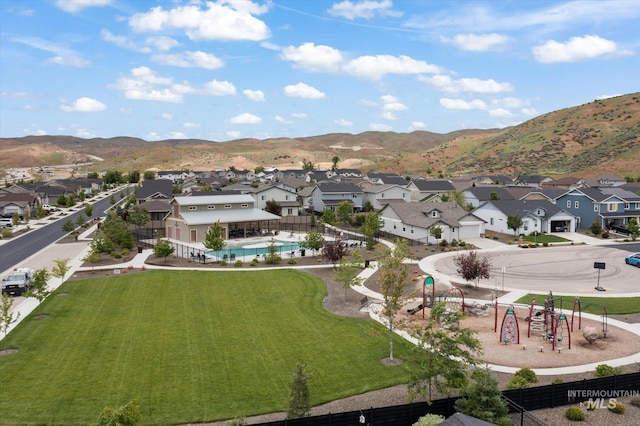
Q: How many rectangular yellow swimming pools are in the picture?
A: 0